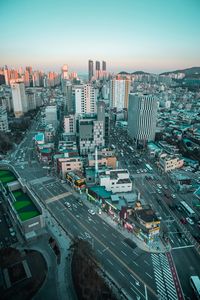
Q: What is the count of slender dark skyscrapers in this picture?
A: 3